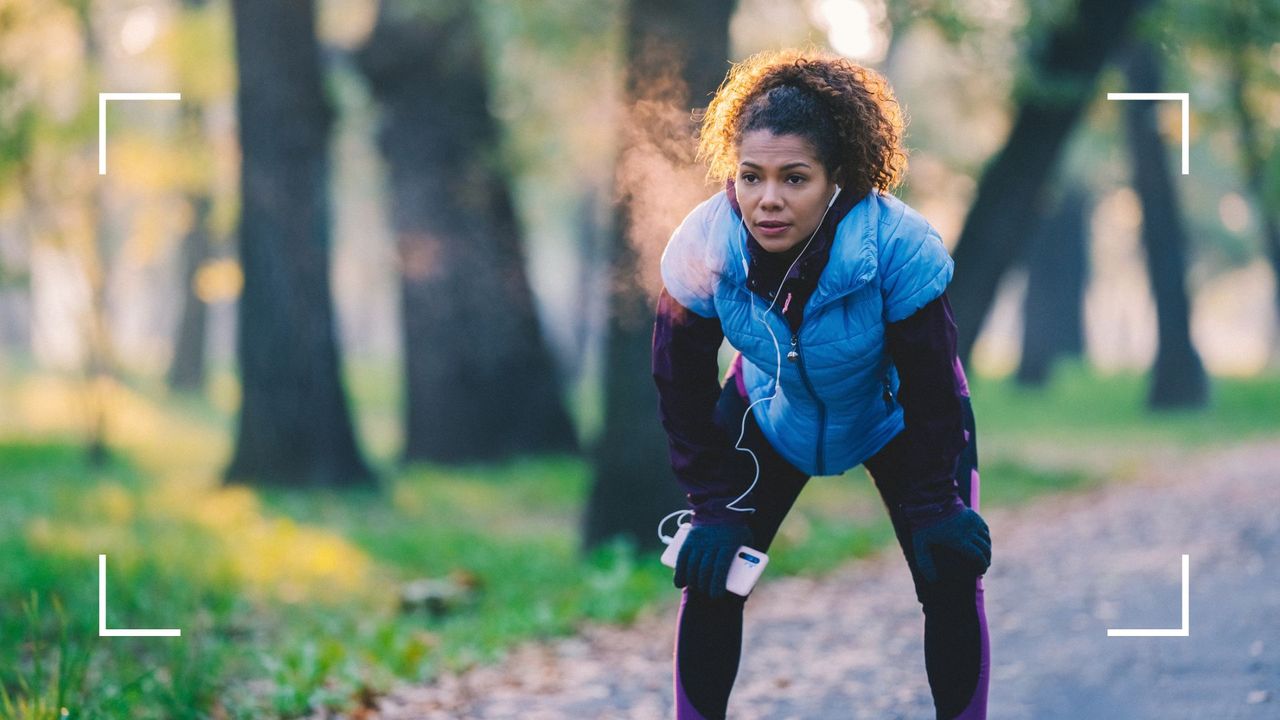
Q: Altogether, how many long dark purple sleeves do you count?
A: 2